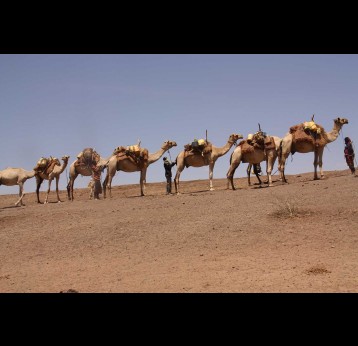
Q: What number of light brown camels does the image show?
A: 7